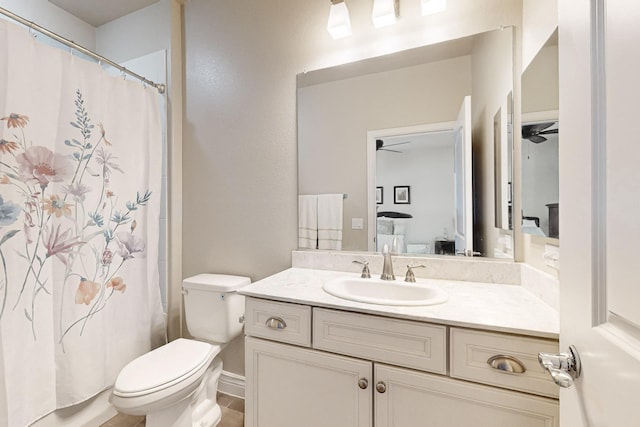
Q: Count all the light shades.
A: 3